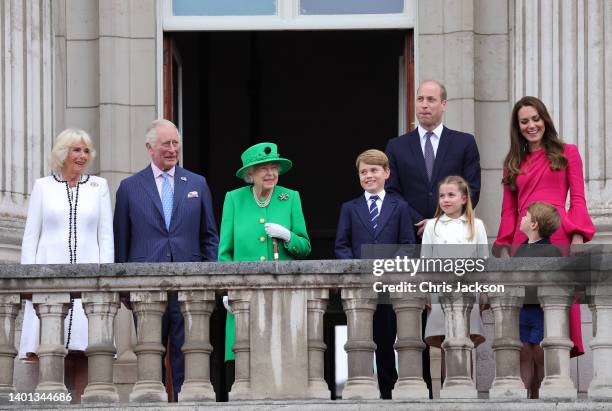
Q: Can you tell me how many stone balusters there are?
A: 13